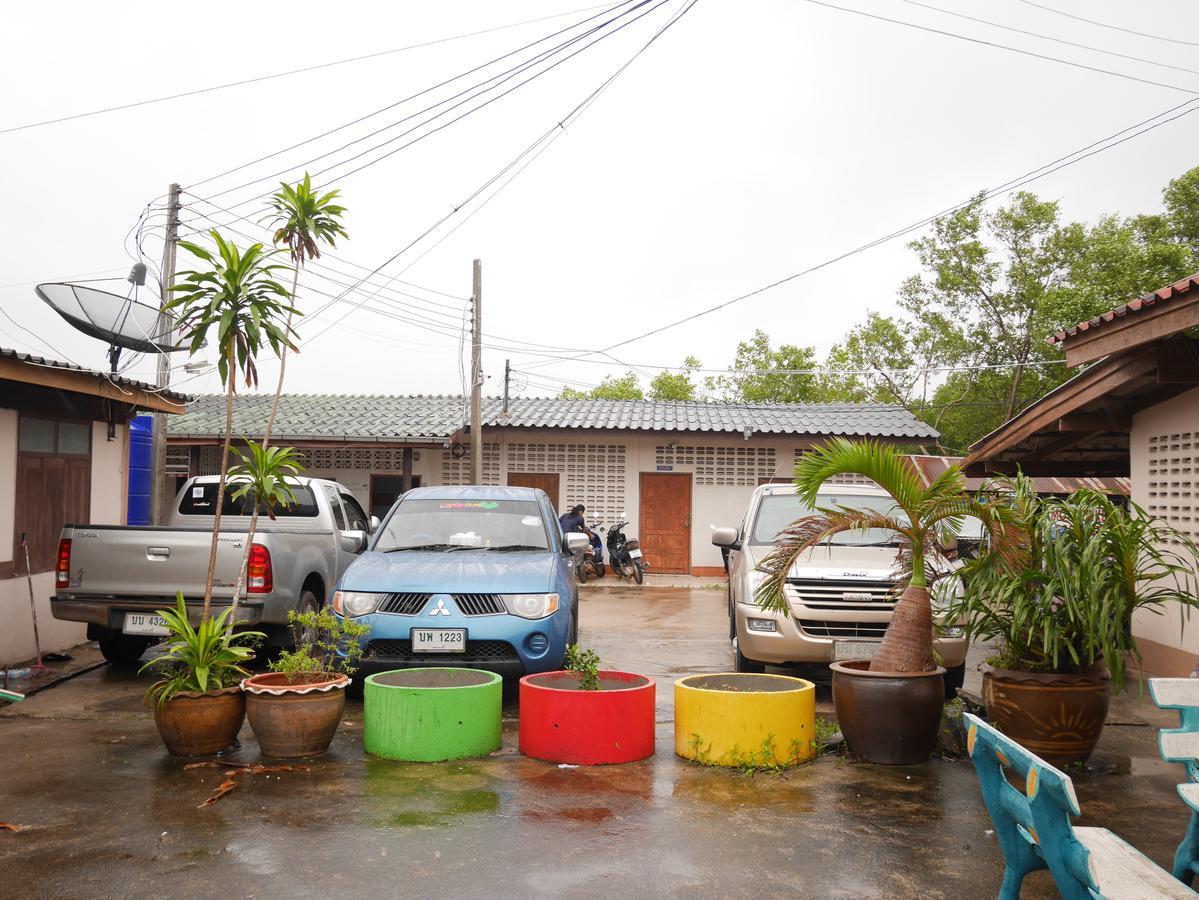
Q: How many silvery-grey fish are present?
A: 0